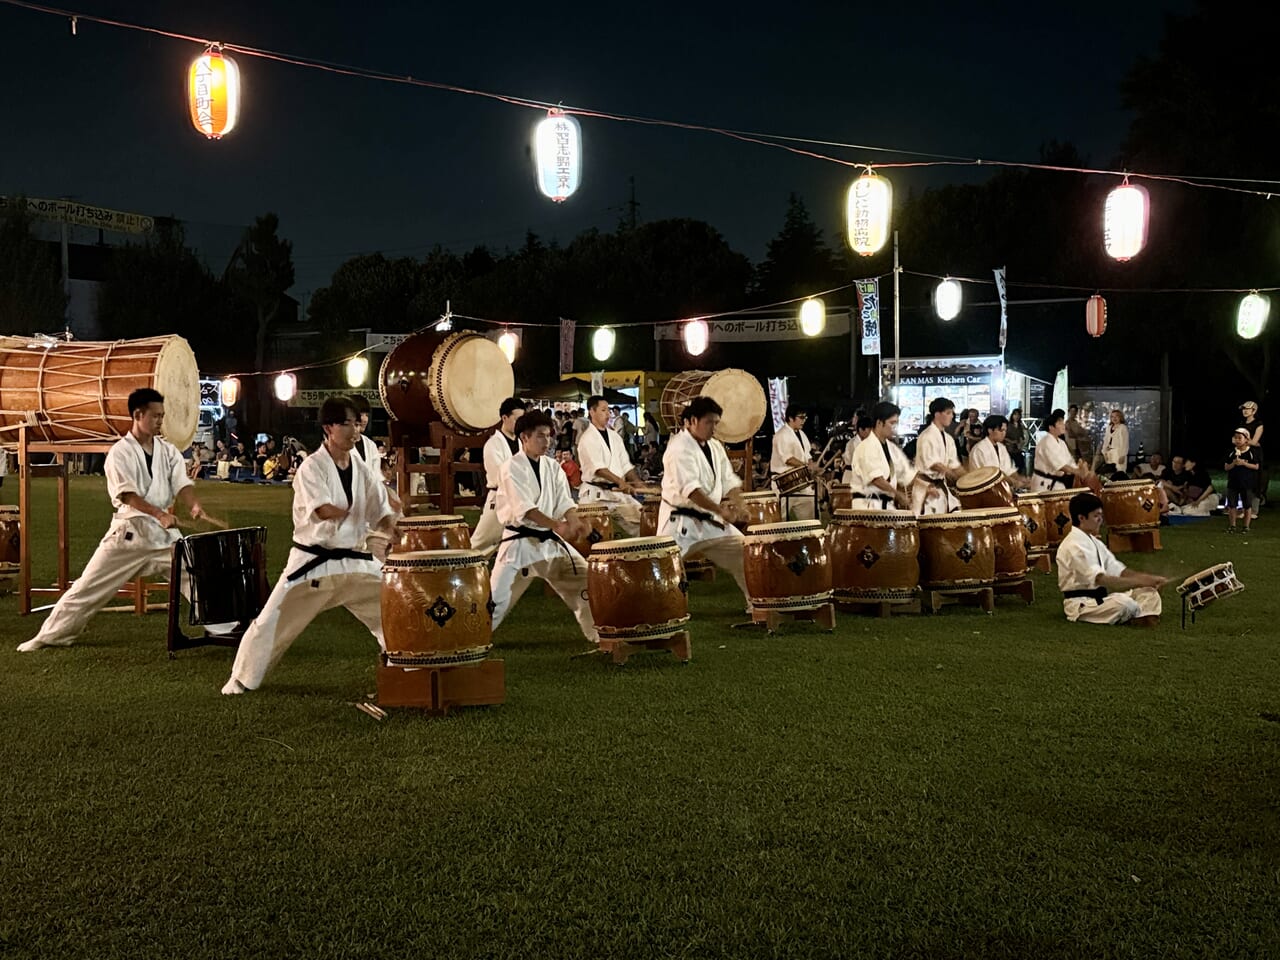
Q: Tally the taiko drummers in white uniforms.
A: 14